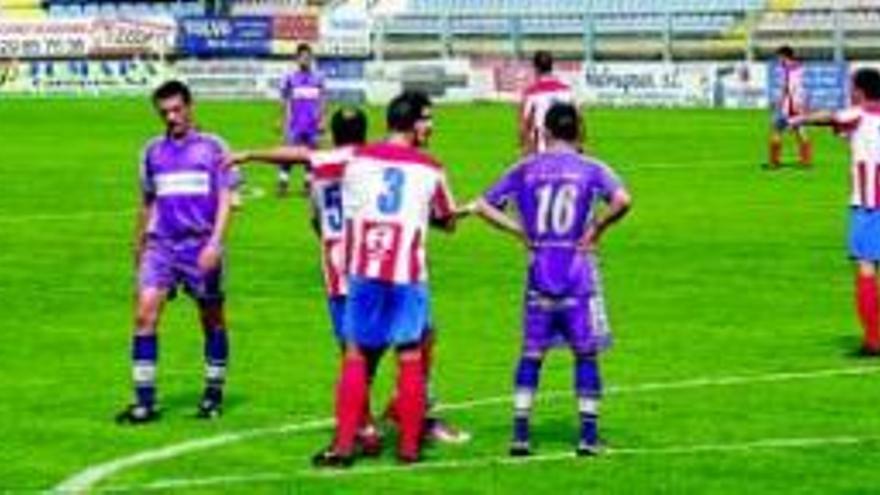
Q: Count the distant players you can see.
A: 3